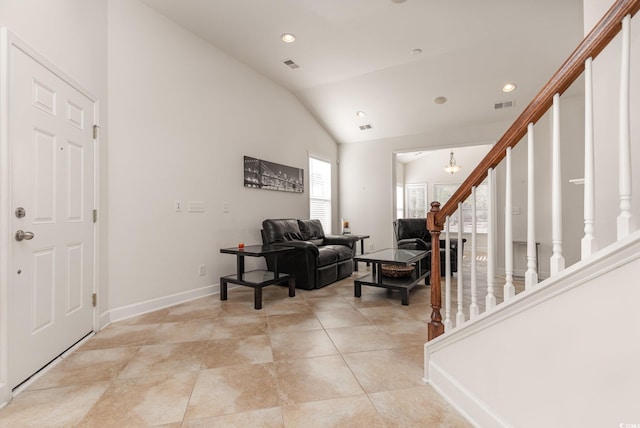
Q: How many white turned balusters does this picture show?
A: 9